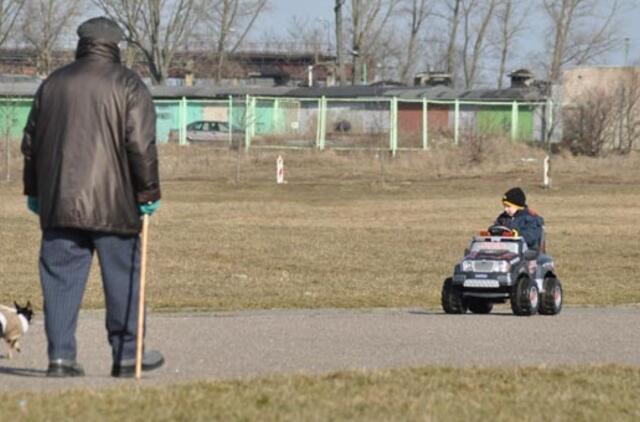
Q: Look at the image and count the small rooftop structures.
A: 2